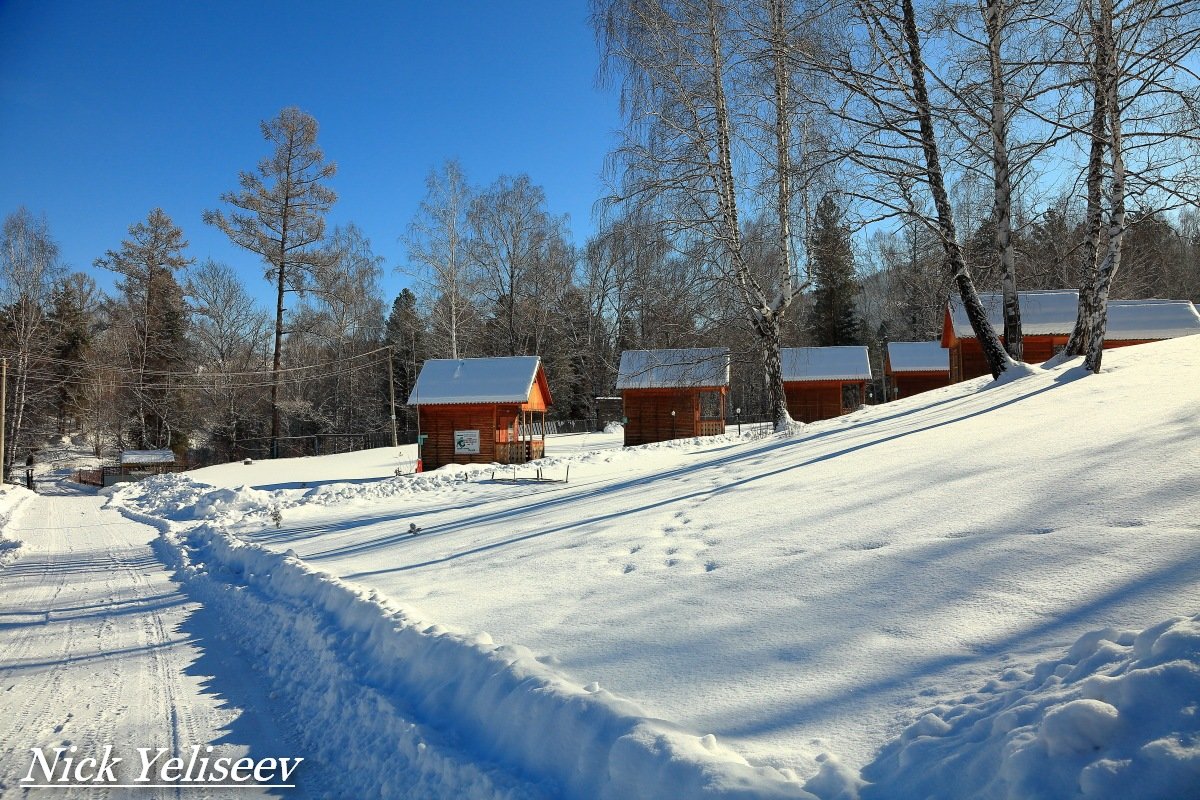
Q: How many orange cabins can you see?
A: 6